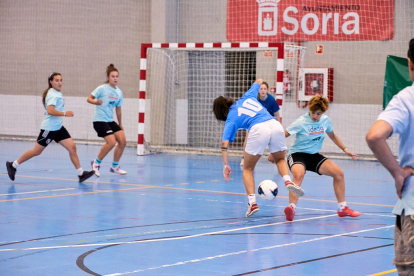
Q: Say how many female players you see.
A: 5